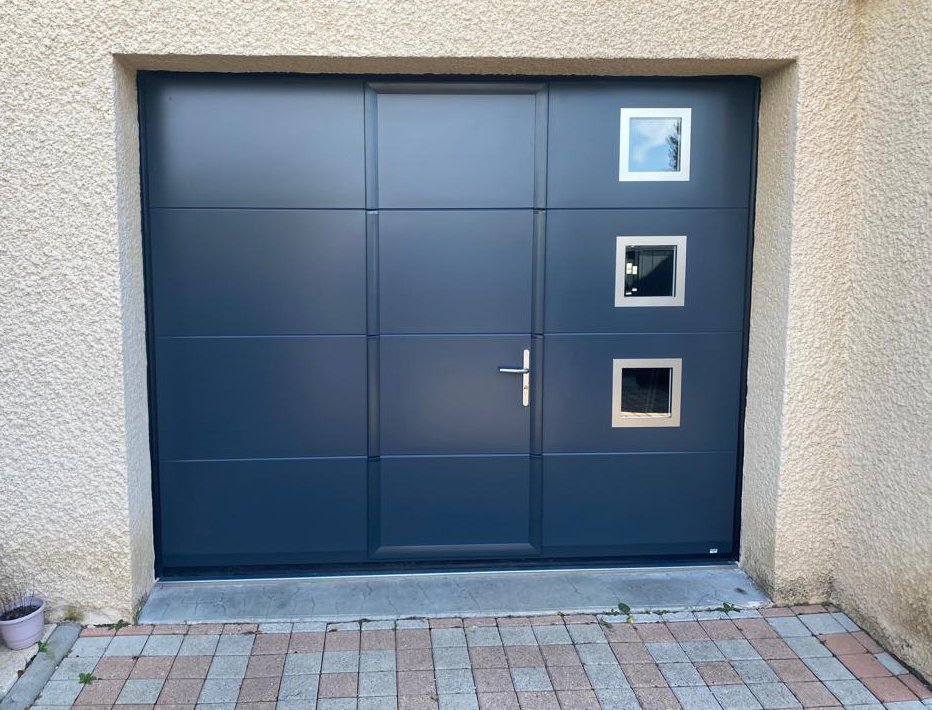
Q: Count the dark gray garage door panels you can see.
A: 12